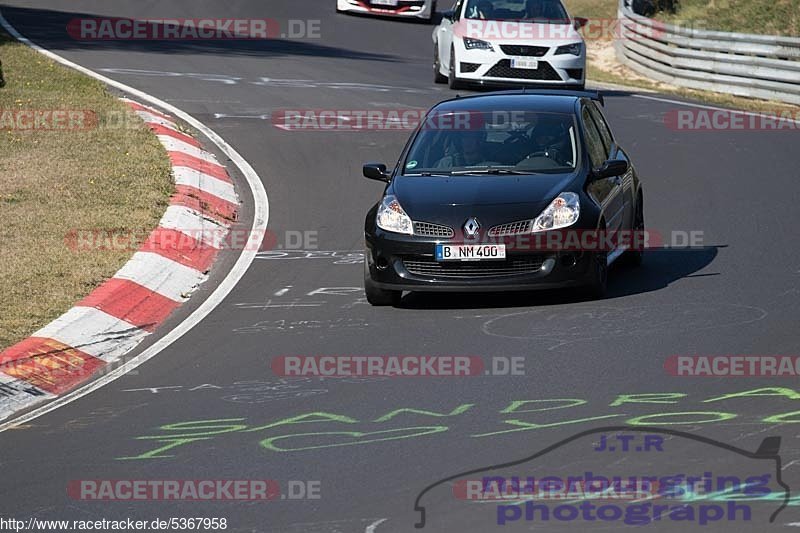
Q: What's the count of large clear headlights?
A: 2